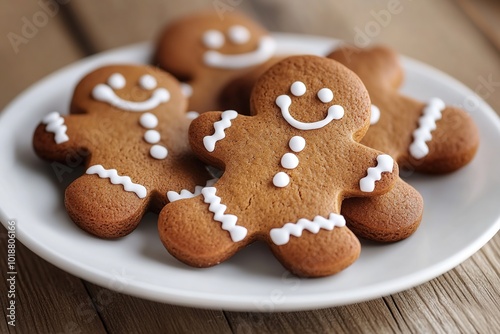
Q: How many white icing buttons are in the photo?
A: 6